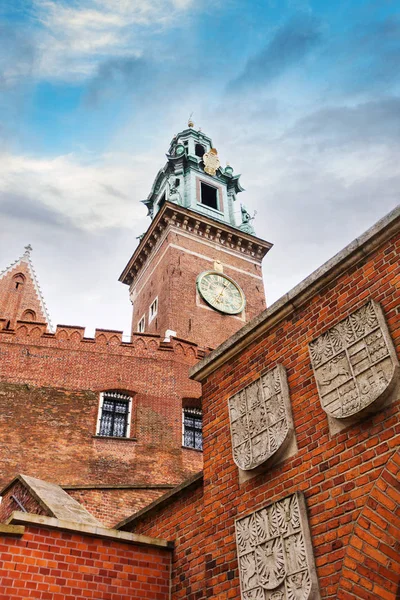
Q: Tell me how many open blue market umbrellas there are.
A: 0